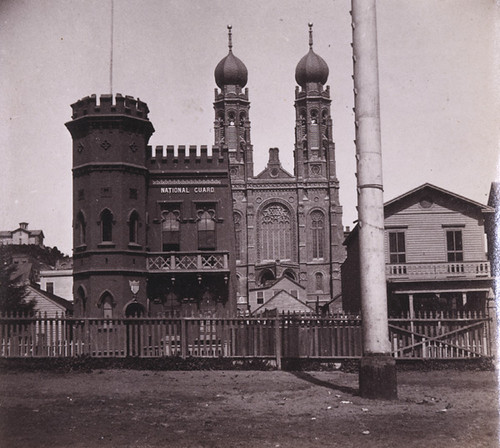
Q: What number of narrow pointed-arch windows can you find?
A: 5